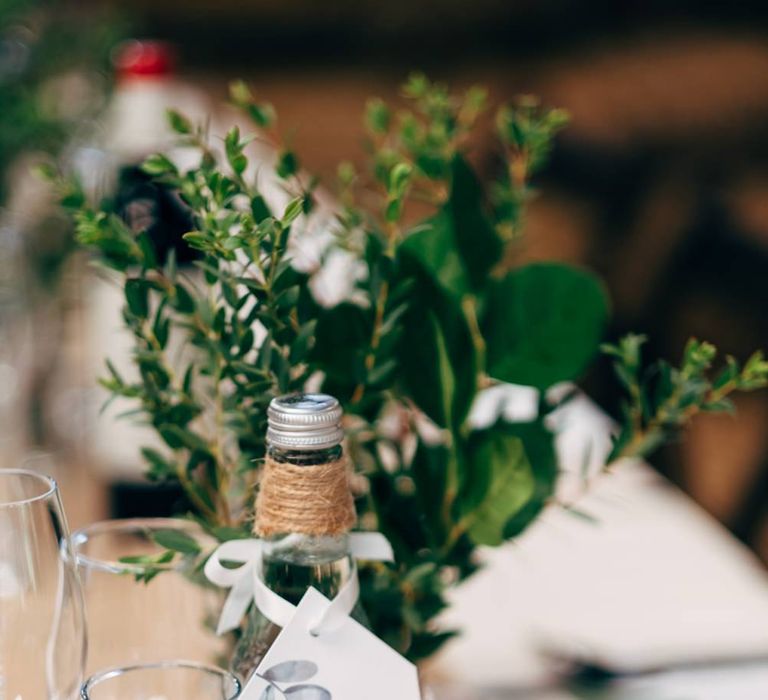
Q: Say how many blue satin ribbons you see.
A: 0